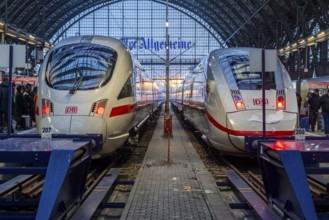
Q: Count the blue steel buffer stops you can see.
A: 2